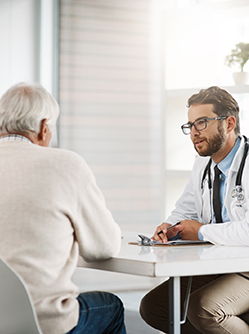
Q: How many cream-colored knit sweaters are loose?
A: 1